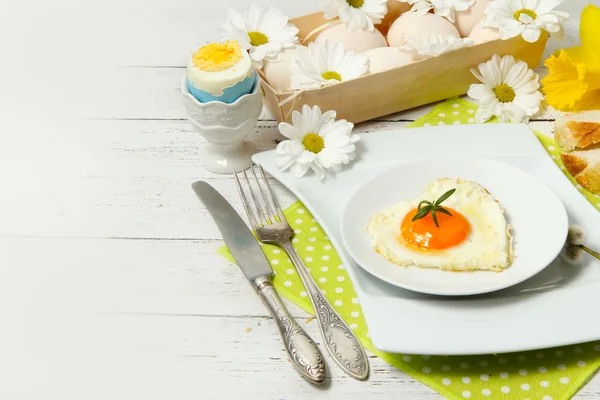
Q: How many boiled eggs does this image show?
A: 1